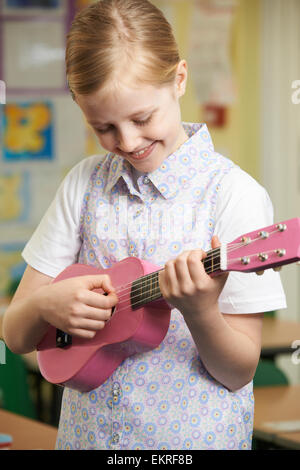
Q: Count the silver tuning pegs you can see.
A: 6